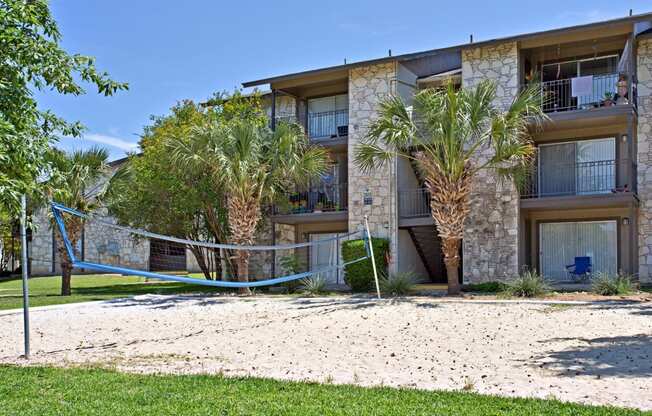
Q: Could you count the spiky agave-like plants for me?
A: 4